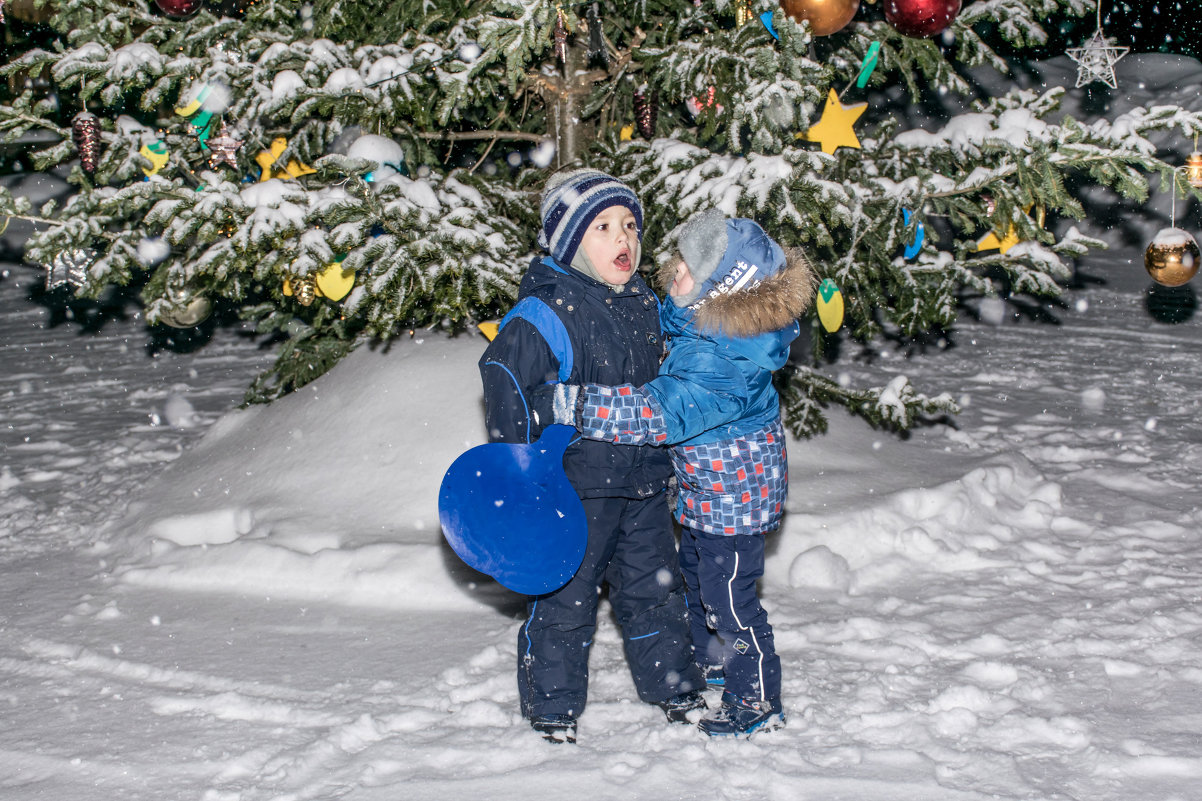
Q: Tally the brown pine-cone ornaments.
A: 2